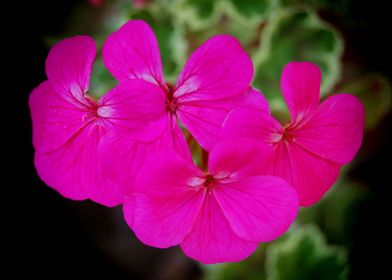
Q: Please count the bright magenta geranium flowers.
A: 4